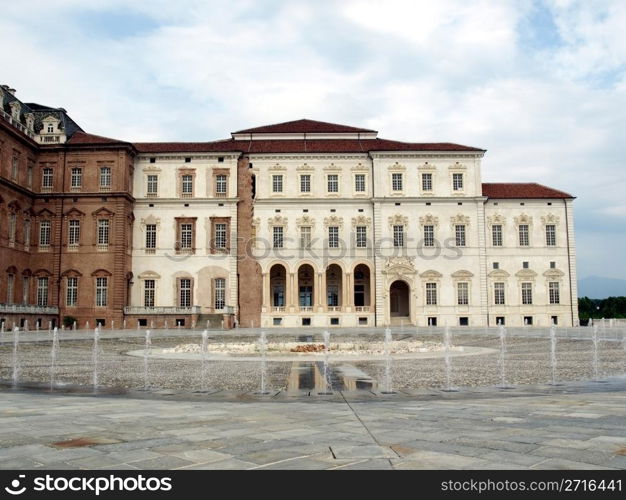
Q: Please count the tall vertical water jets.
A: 12